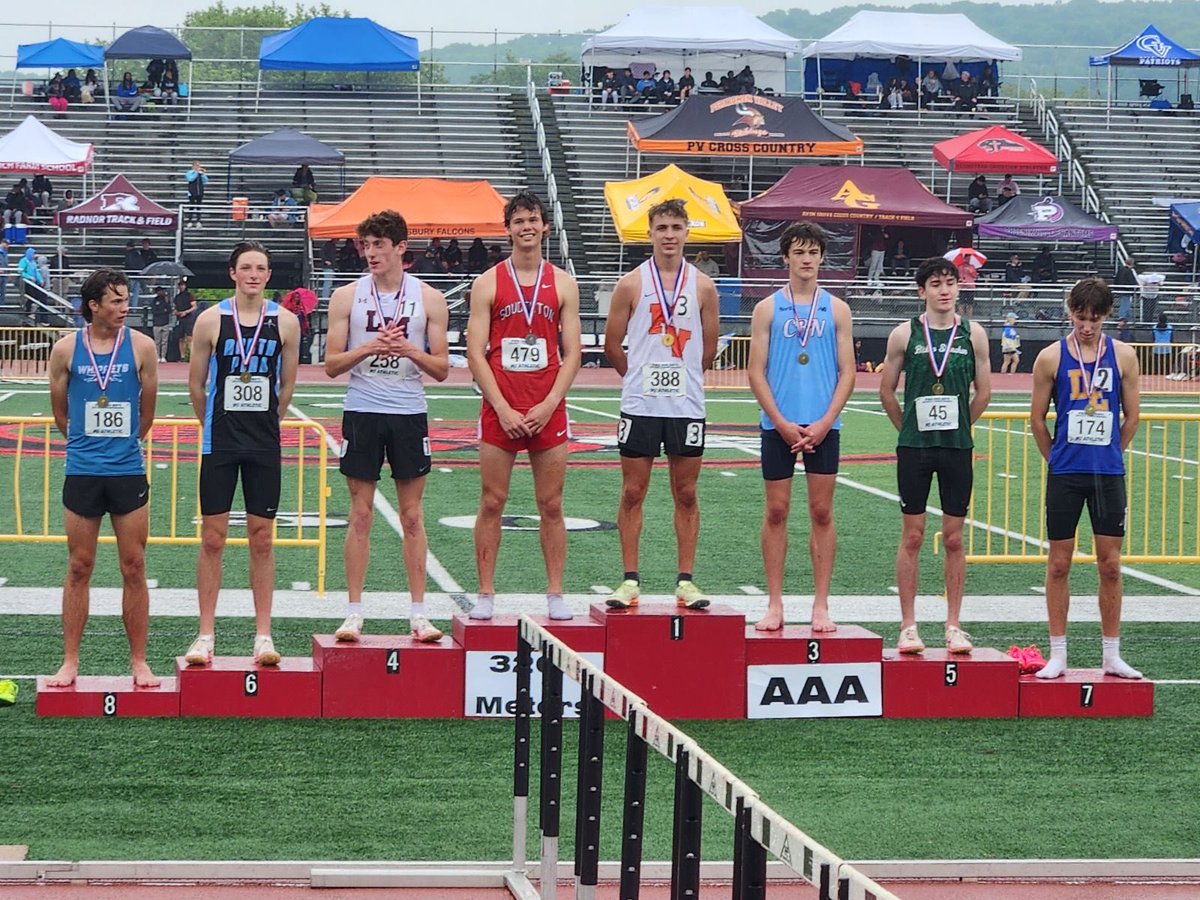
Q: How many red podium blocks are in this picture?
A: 8